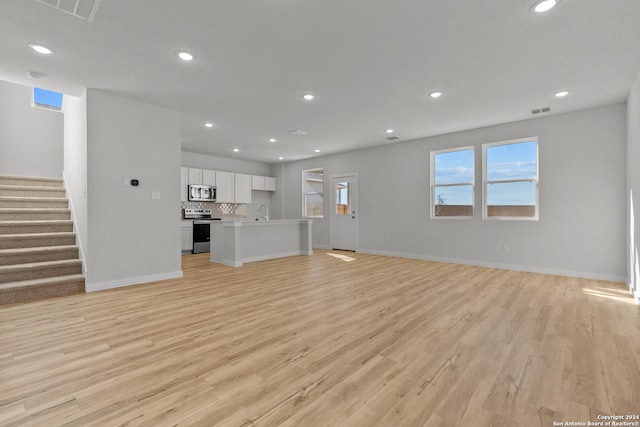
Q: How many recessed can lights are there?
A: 12